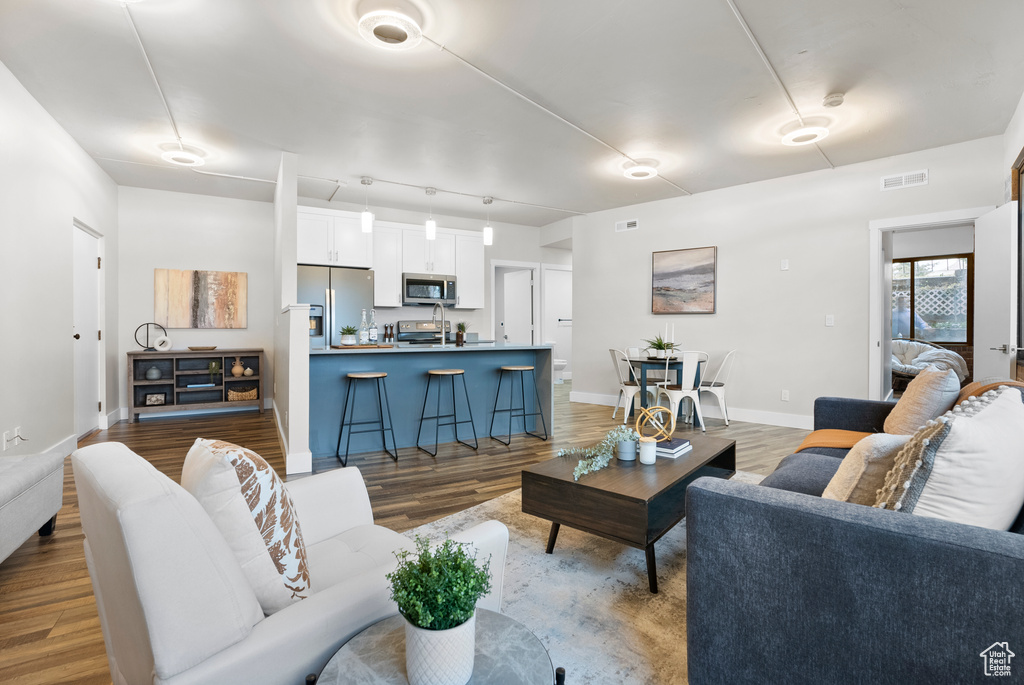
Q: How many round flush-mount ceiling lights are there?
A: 4